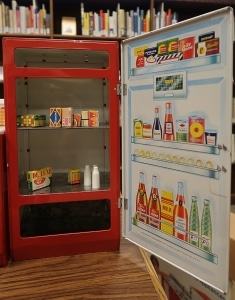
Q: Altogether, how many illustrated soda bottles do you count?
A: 5